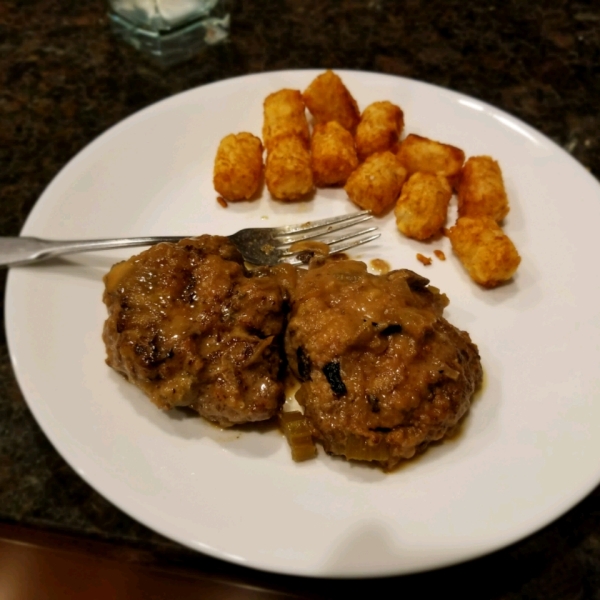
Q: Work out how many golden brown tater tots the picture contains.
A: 11